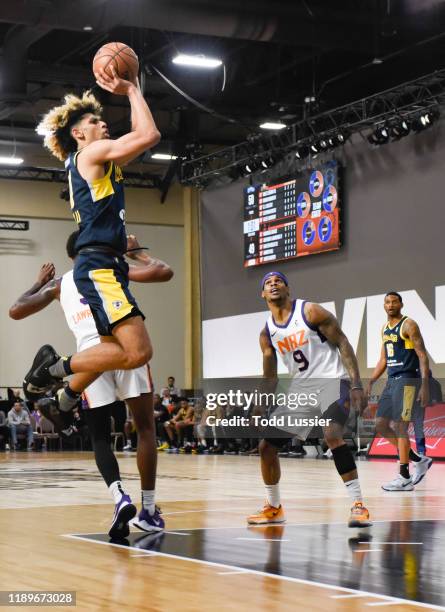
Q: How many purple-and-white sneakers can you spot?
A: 2